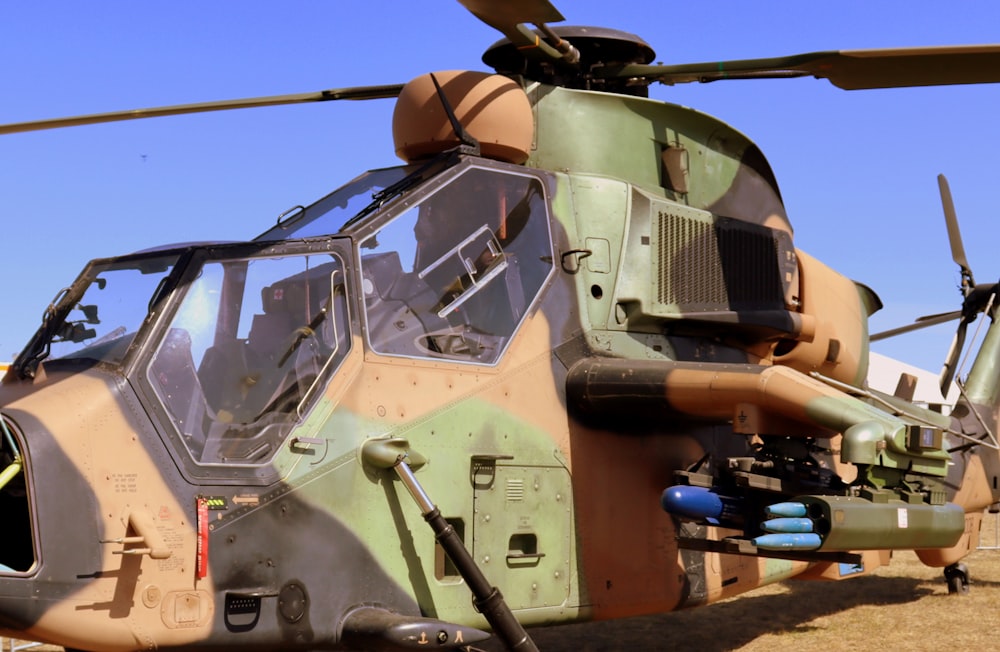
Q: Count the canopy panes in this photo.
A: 4